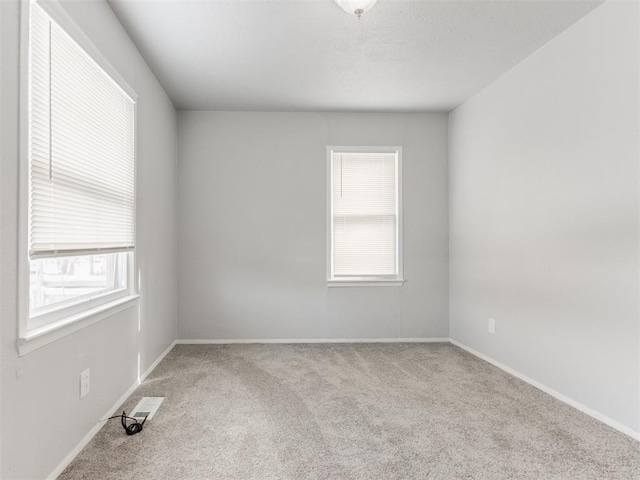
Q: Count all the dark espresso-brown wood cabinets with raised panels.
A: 0